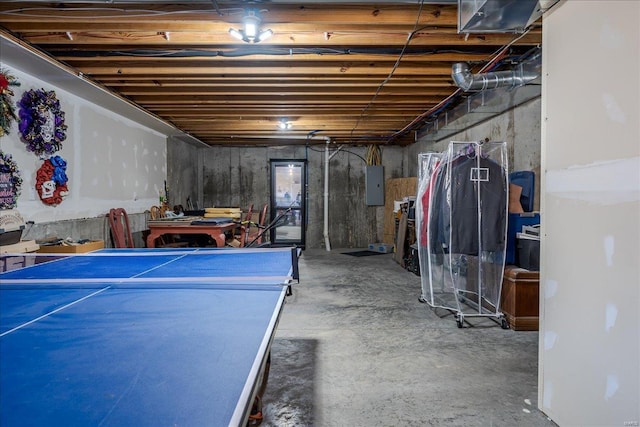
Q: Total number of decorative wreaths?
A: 4